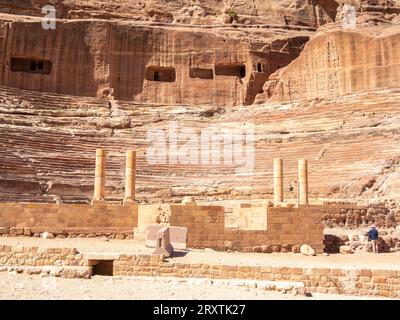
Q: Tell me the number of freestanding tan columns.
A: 4